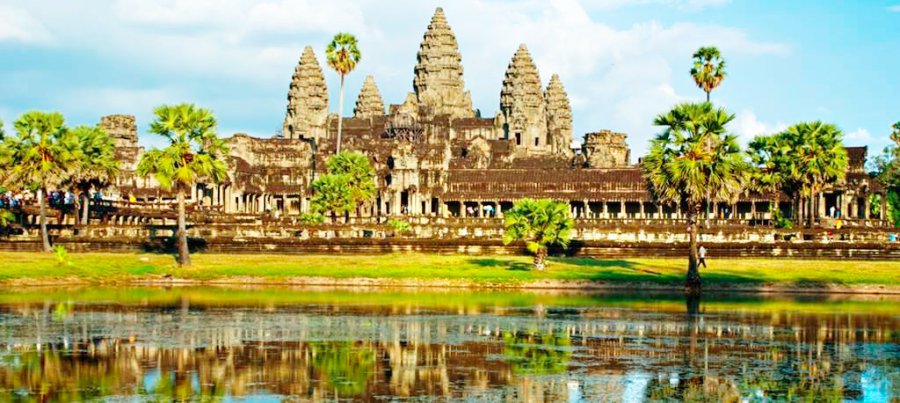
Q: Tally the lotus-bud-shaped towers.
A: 5